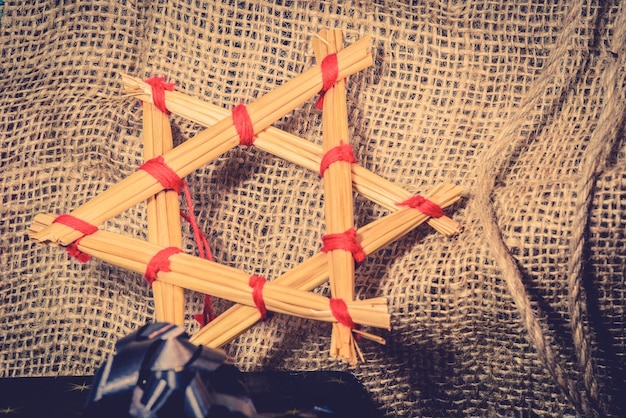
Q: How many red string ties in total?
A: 11